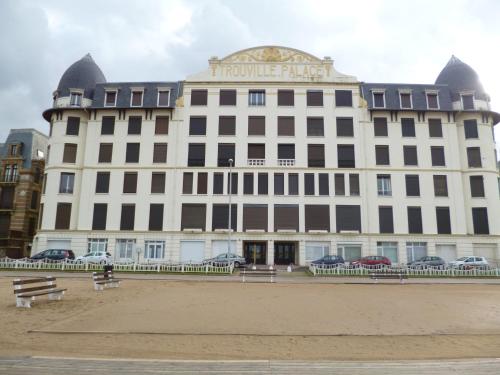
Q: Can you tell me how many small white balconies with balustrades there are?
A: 2